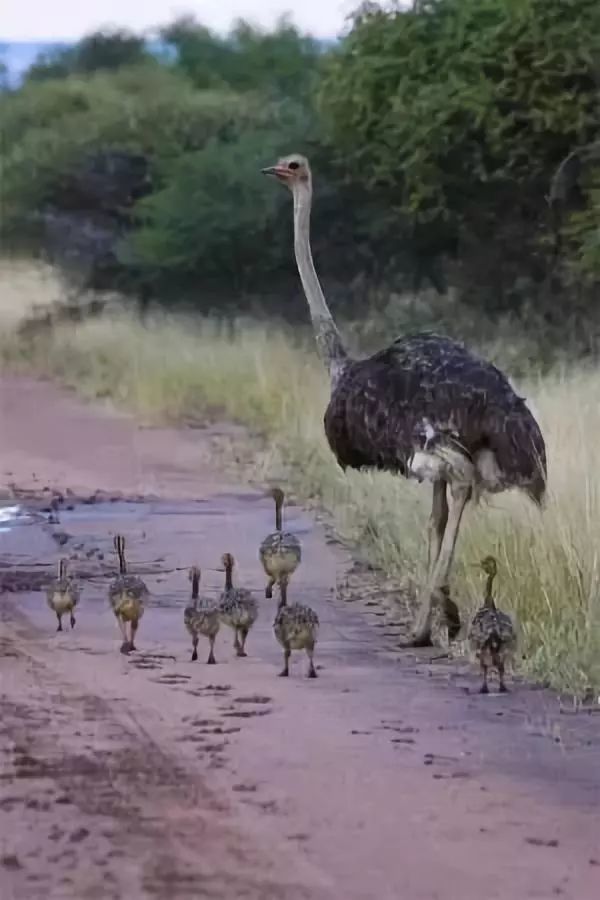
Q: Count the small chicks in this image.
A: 7